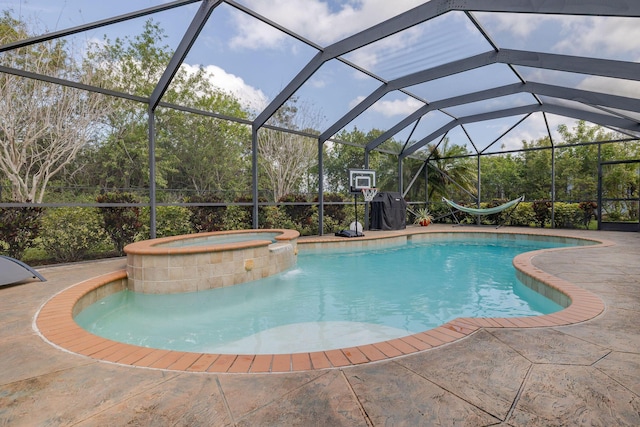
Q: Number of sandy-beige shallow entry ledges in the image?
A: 1